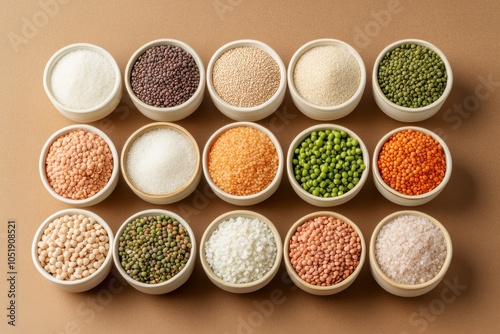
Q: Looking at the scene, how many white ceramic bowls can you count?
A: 15